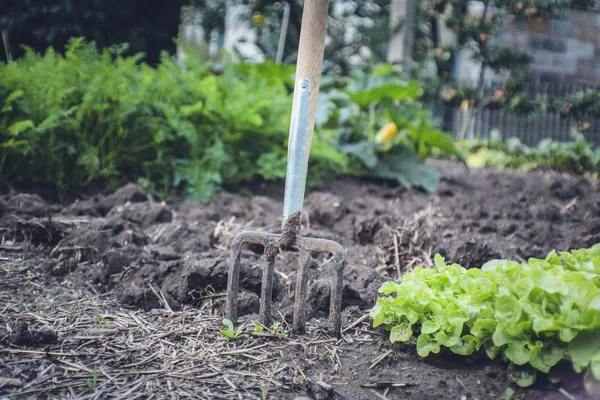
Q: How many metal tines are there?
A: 4